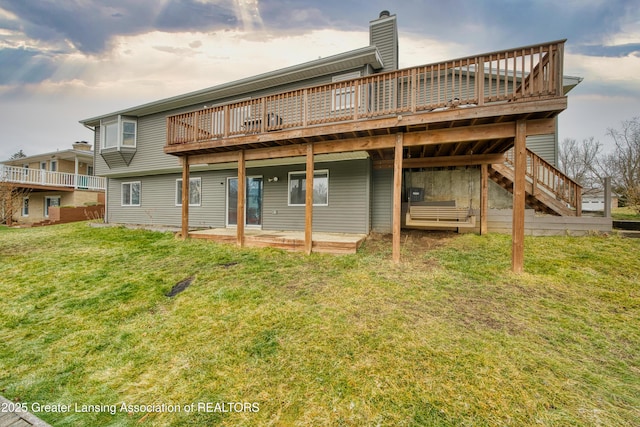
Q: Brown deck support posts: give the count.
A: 6